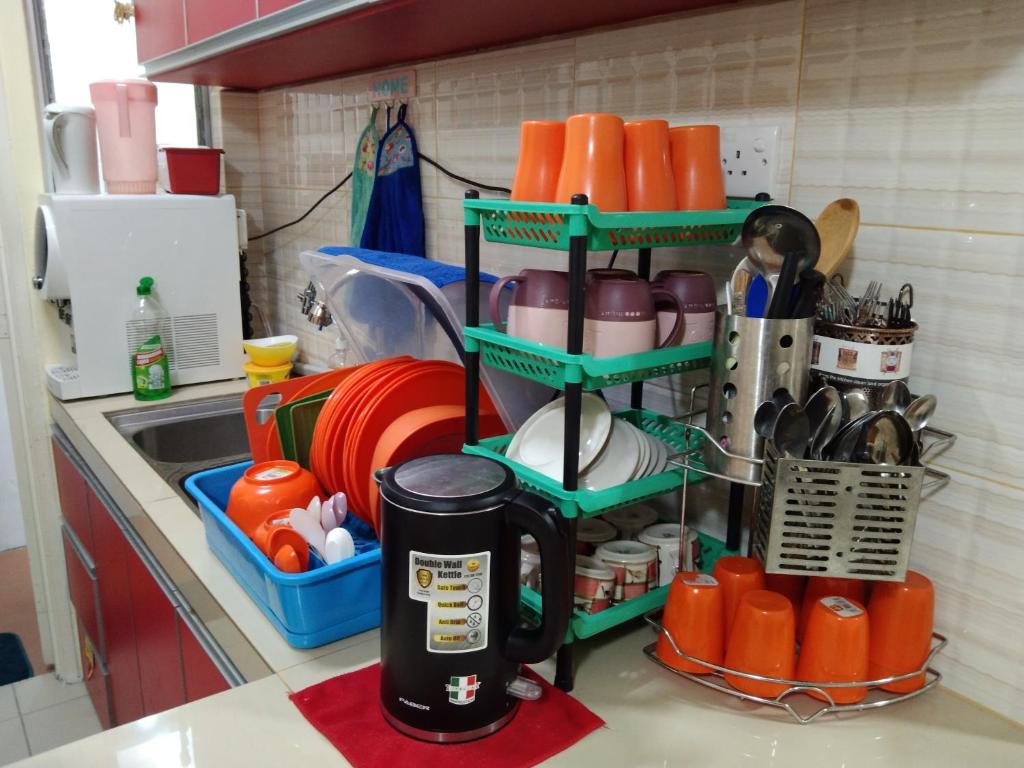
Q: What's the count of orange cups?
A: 11